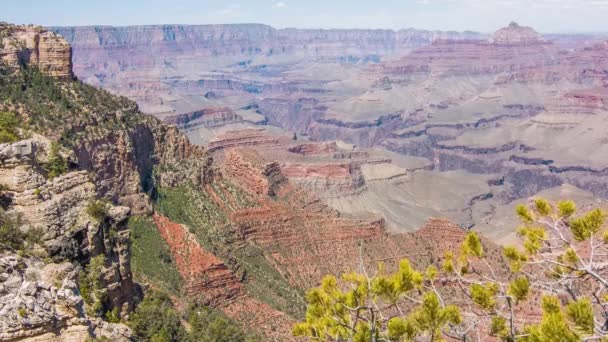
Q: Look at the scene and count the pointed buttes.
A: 1